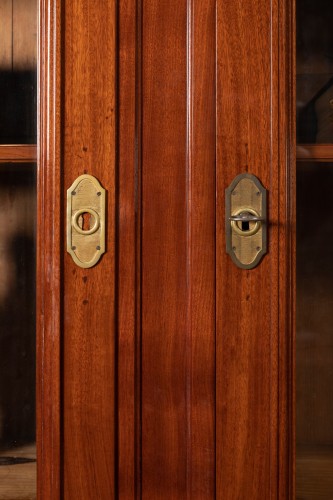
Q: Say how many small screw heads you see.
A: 8